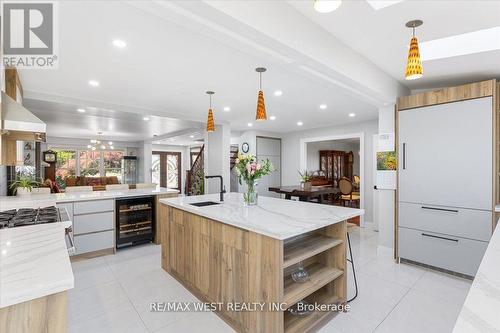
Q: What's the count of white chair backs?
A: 4